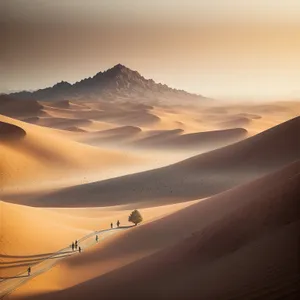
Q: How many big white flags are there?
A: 0